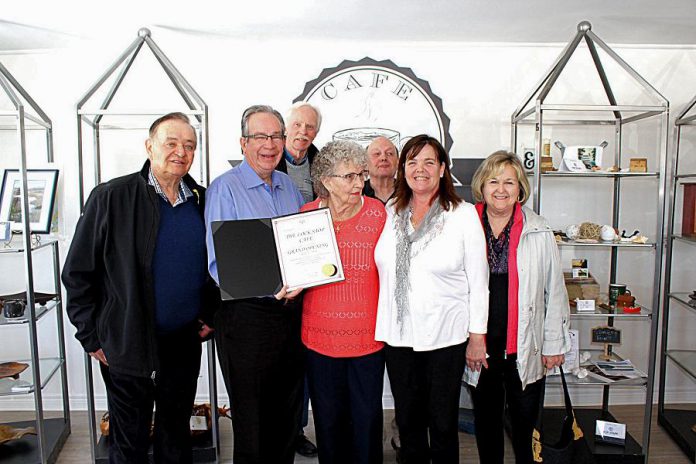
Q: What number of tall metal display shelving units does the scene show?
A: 4